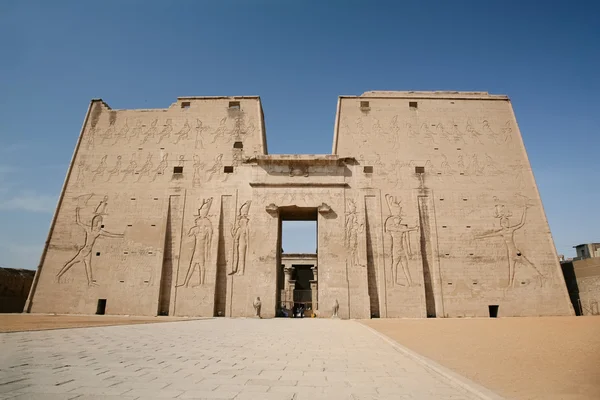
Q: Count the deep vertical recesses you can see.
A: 4